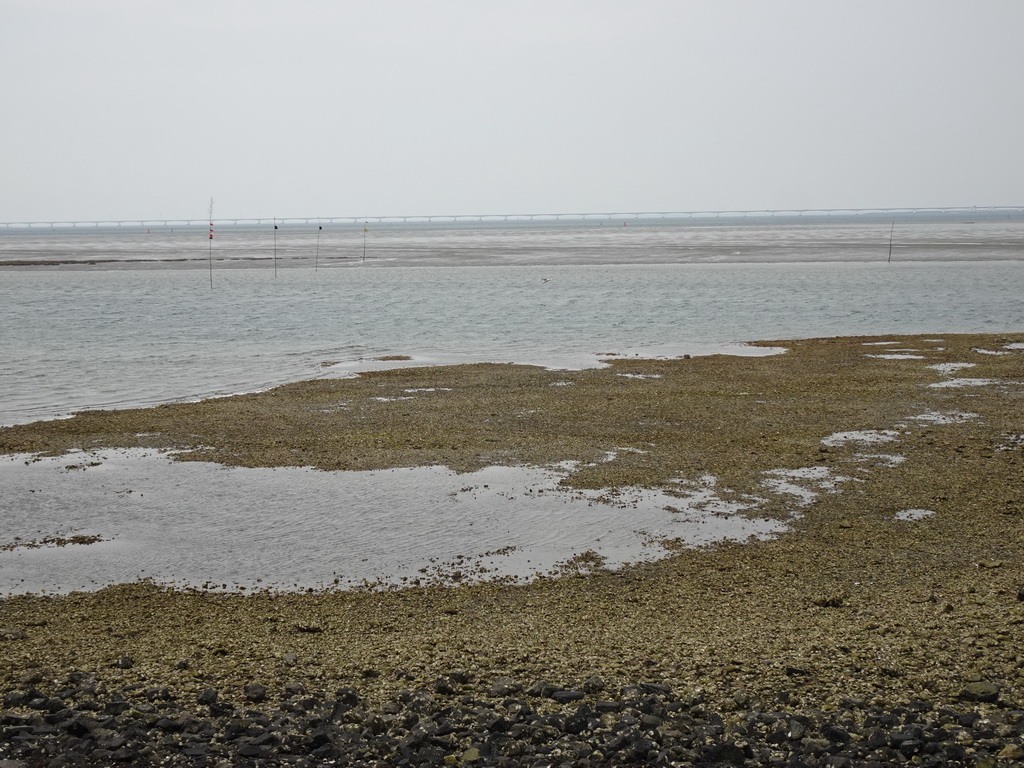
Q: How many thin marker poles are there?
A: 5